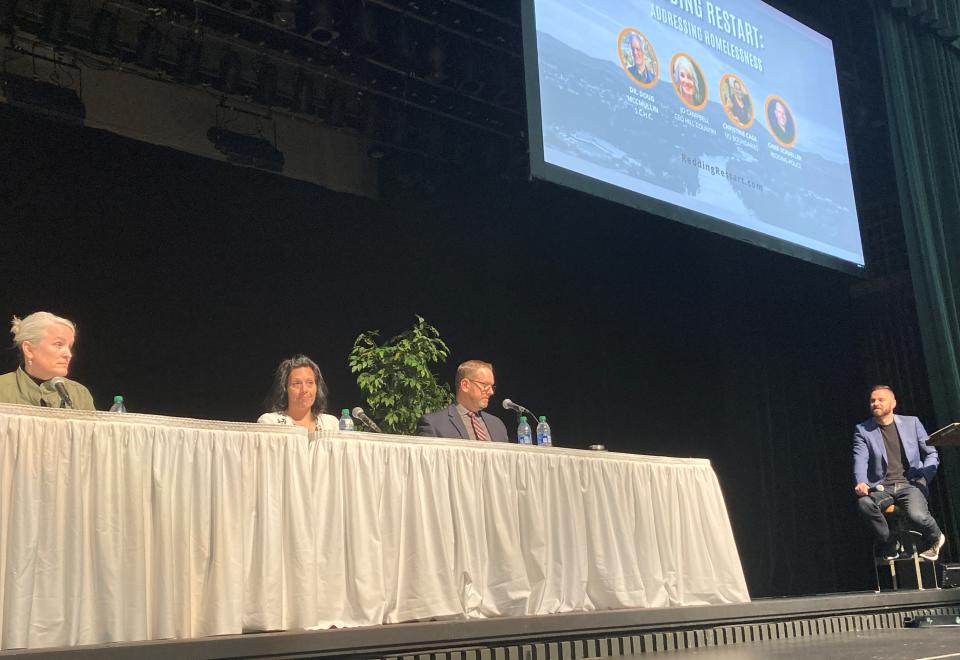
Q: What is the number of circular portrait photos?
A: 4